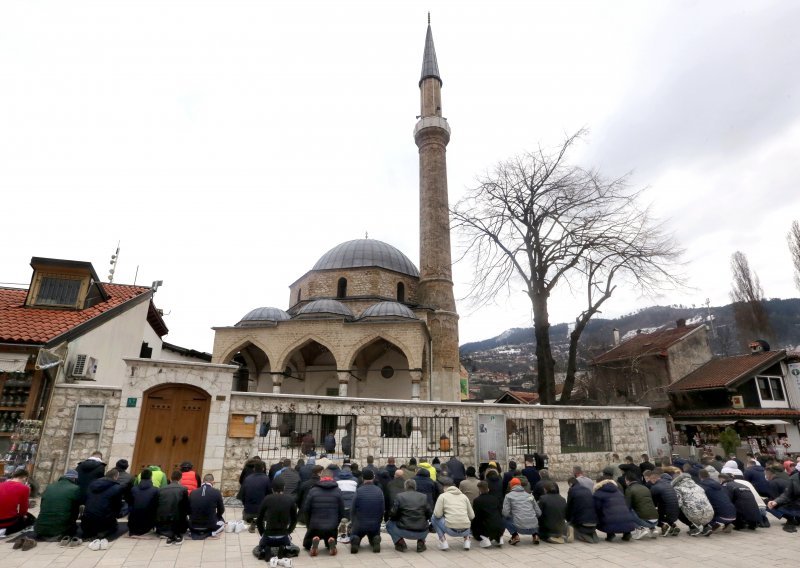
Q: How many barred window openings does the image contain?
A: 4